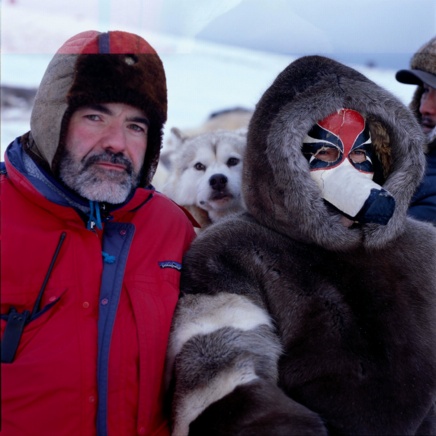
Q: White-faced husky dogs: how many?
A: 1